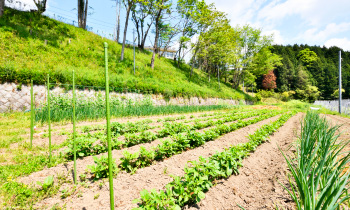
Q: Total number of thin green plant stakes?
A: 4